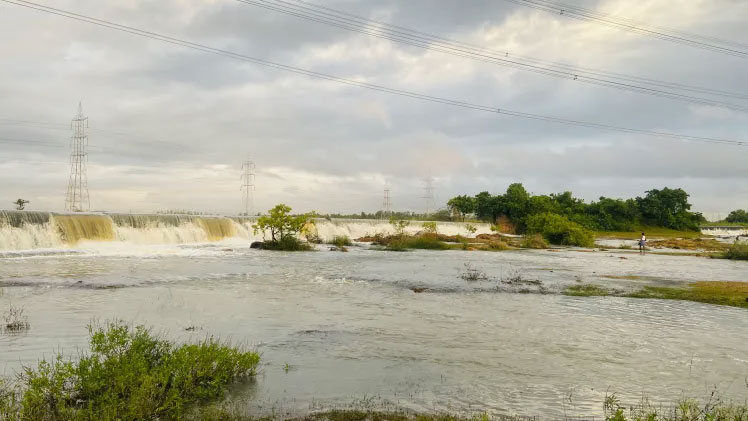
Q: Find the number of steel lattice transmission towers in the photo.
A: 4